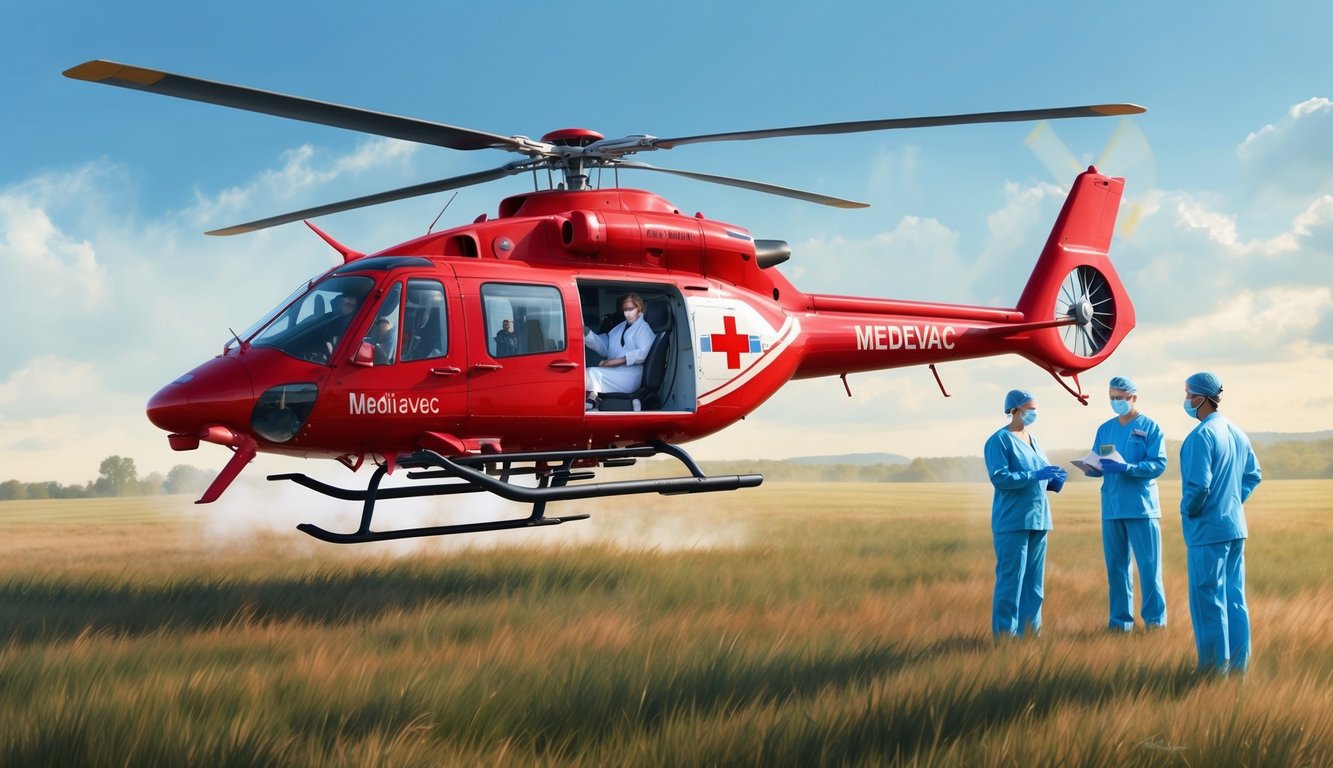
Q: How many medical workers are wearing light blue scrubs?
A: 3